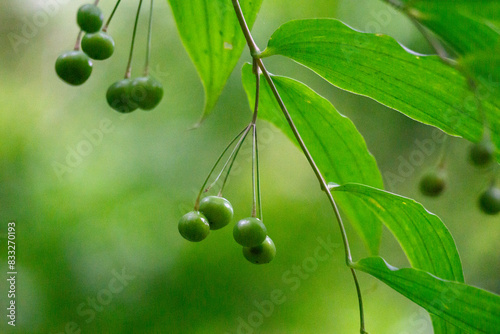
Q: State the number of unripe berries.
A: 12